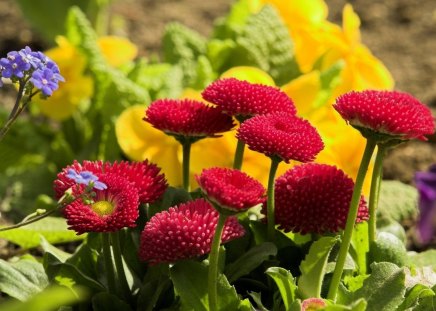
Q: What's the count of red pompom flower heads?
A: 9